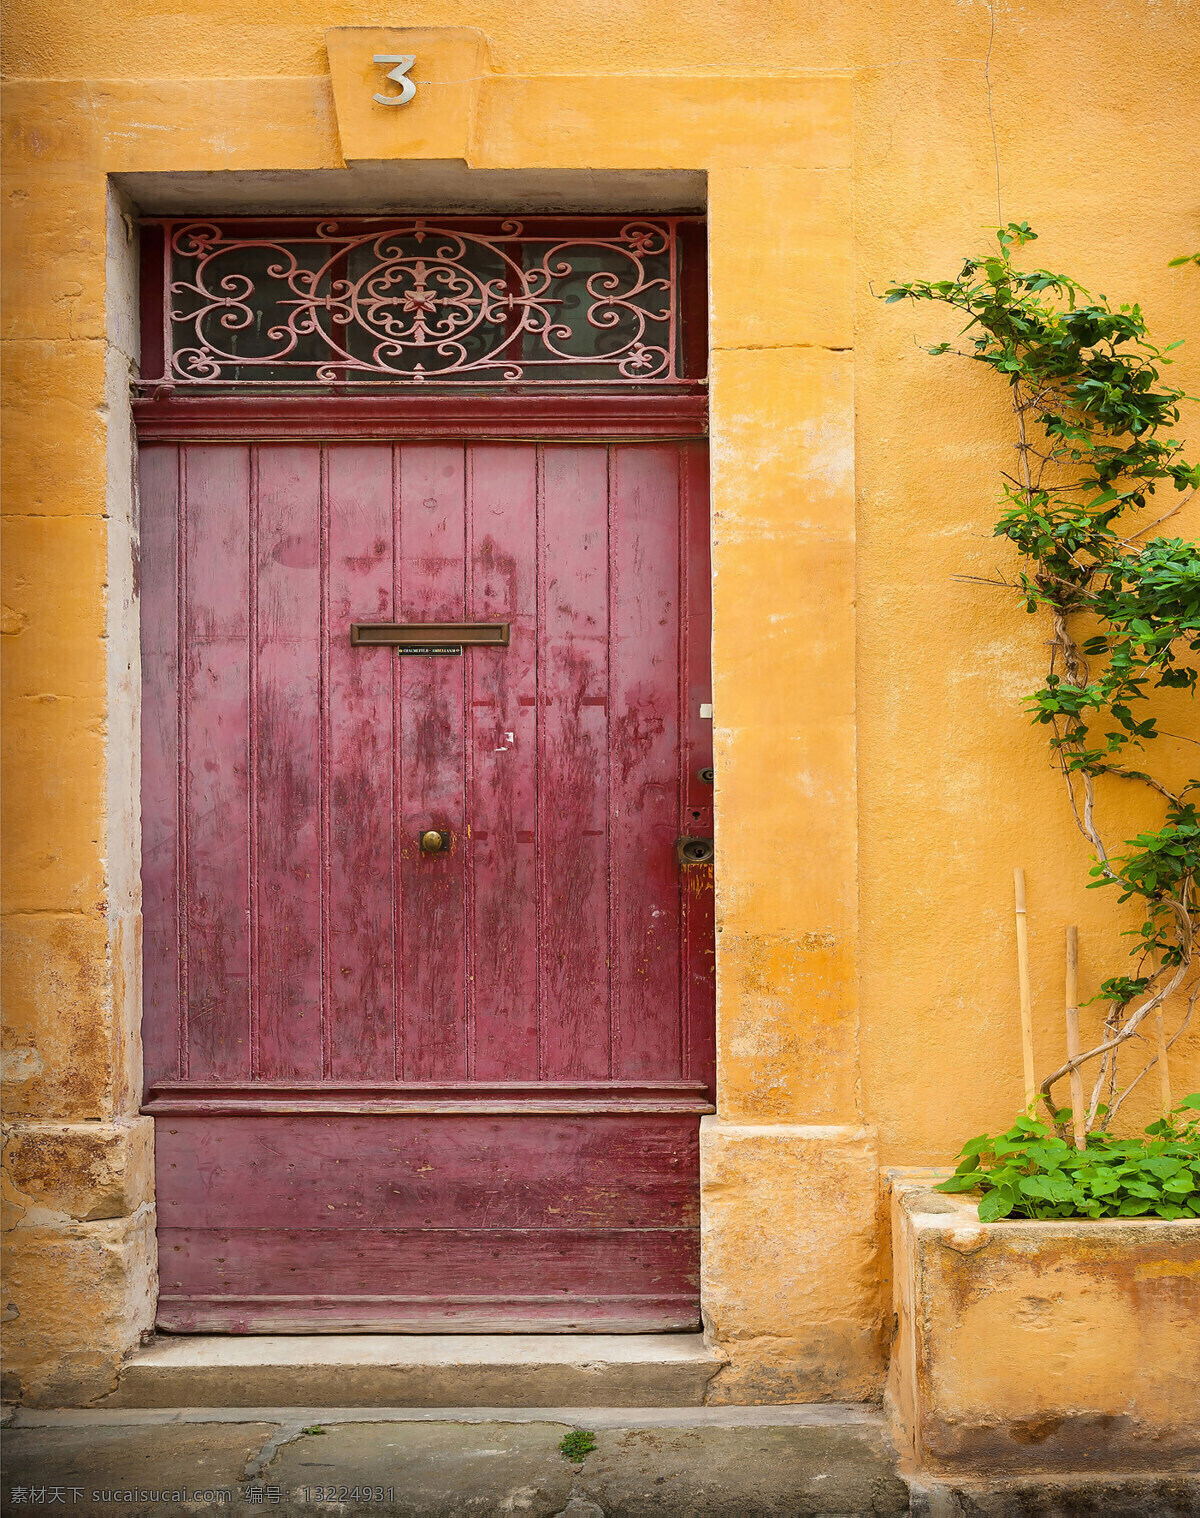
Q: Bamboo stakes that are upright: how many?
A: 3